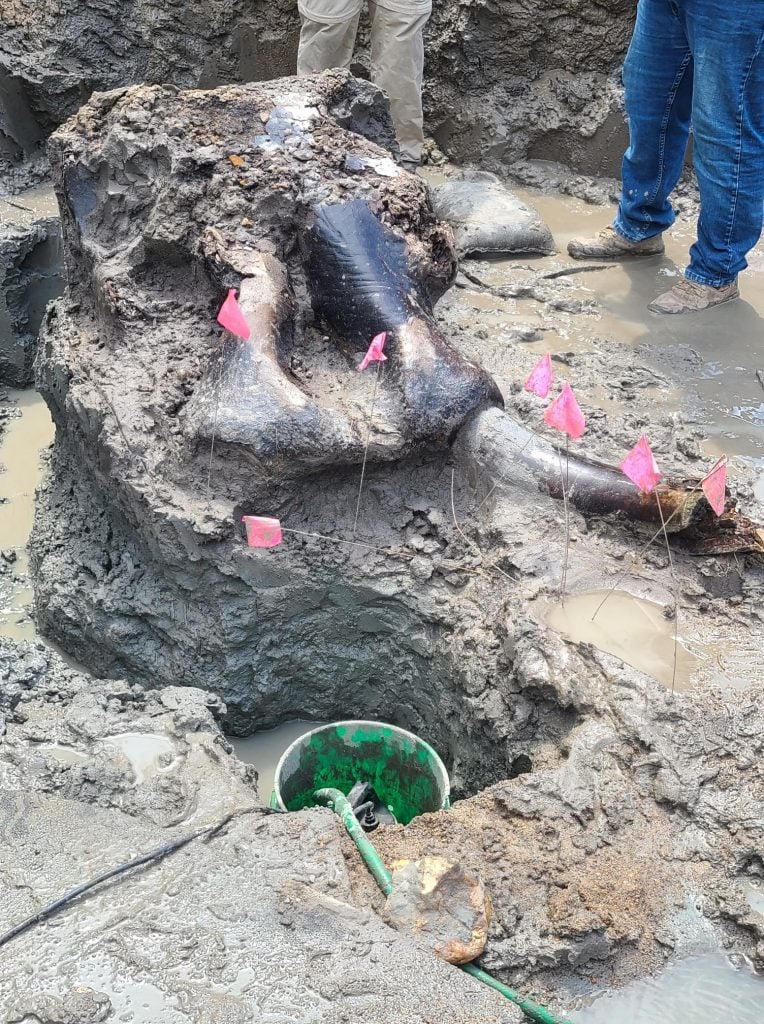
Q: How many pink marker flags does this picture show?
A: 7